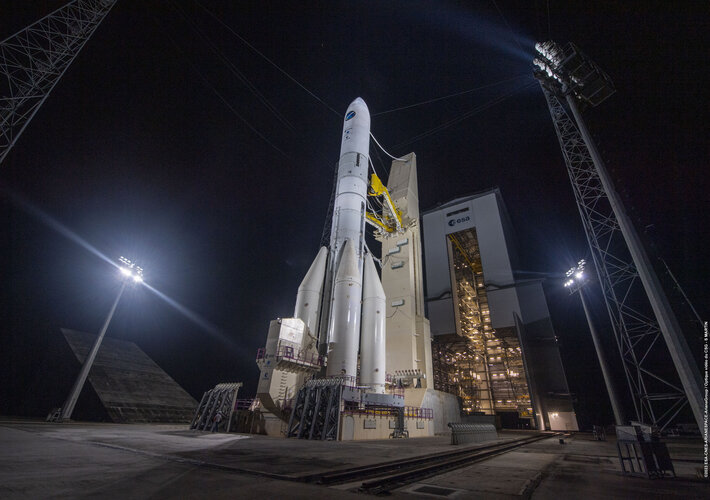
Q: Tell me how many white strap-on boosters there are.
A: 3